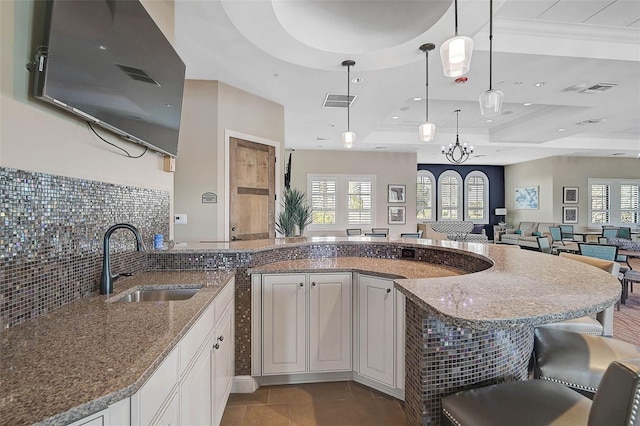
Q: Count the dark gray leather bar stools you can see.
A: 2